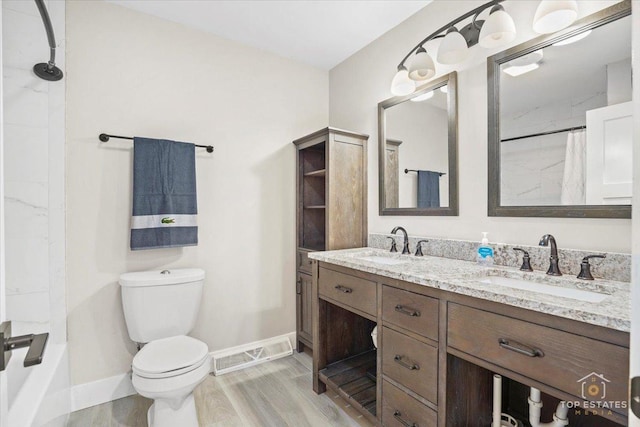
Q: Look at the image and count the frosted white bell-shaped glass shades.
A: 5